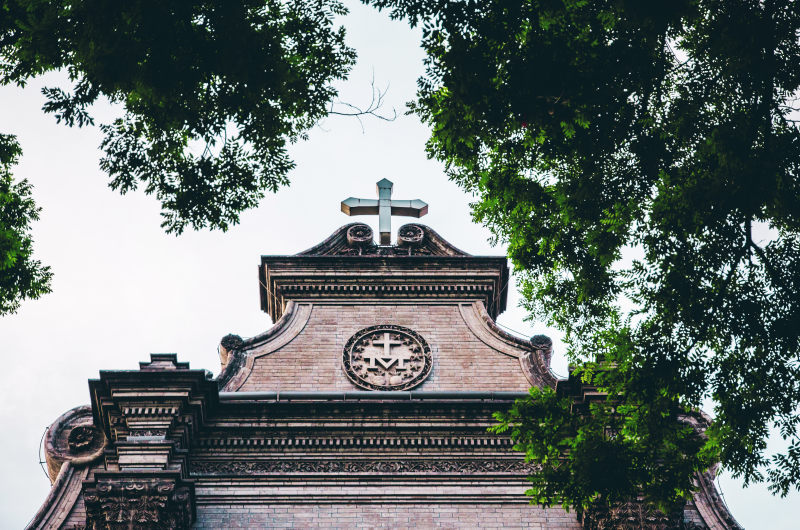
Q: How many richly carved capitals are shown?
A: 2